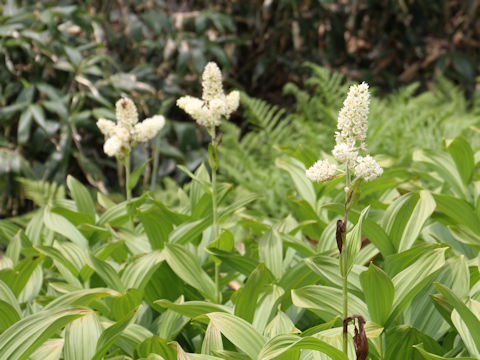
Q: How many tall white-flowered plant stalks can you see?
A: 3